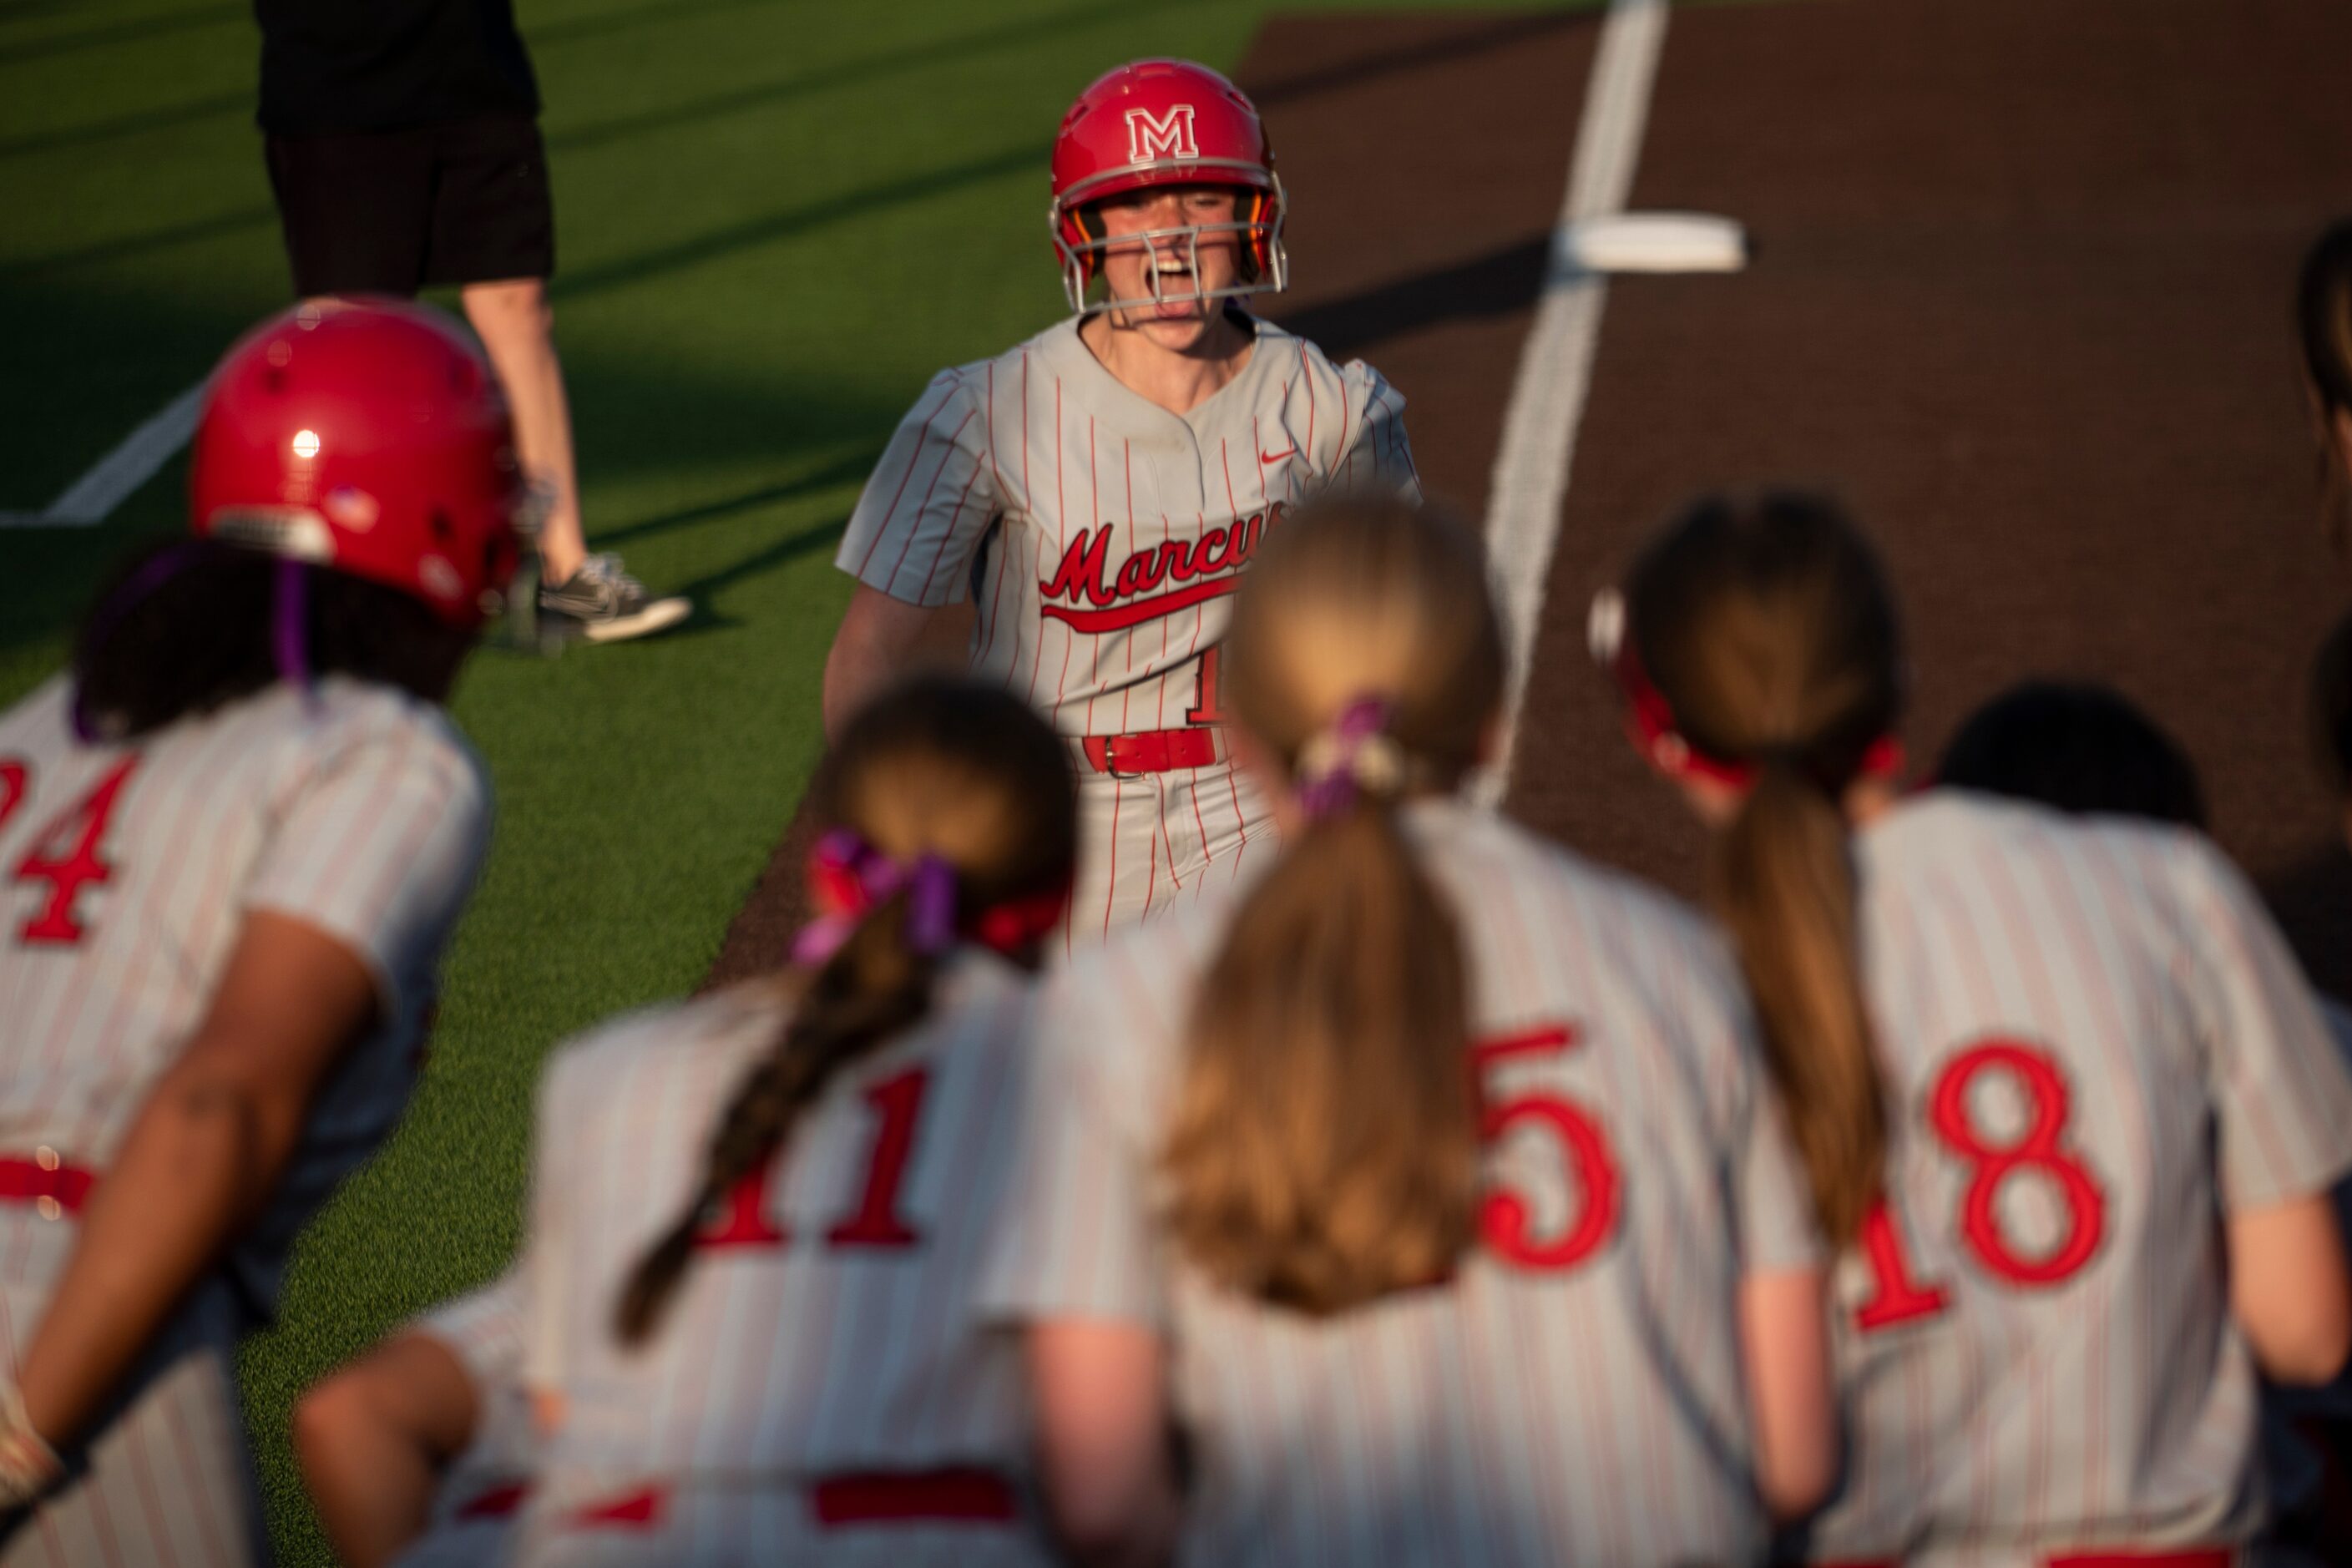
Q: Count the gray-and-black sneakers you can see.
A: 1